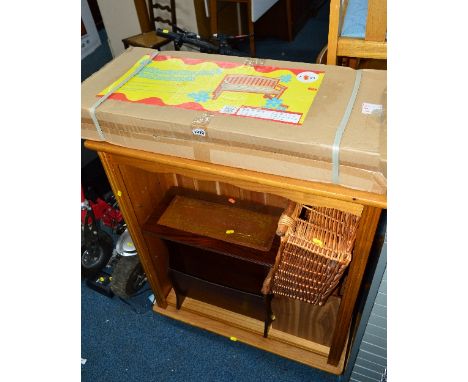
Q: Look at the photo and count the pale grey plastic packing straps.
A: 2